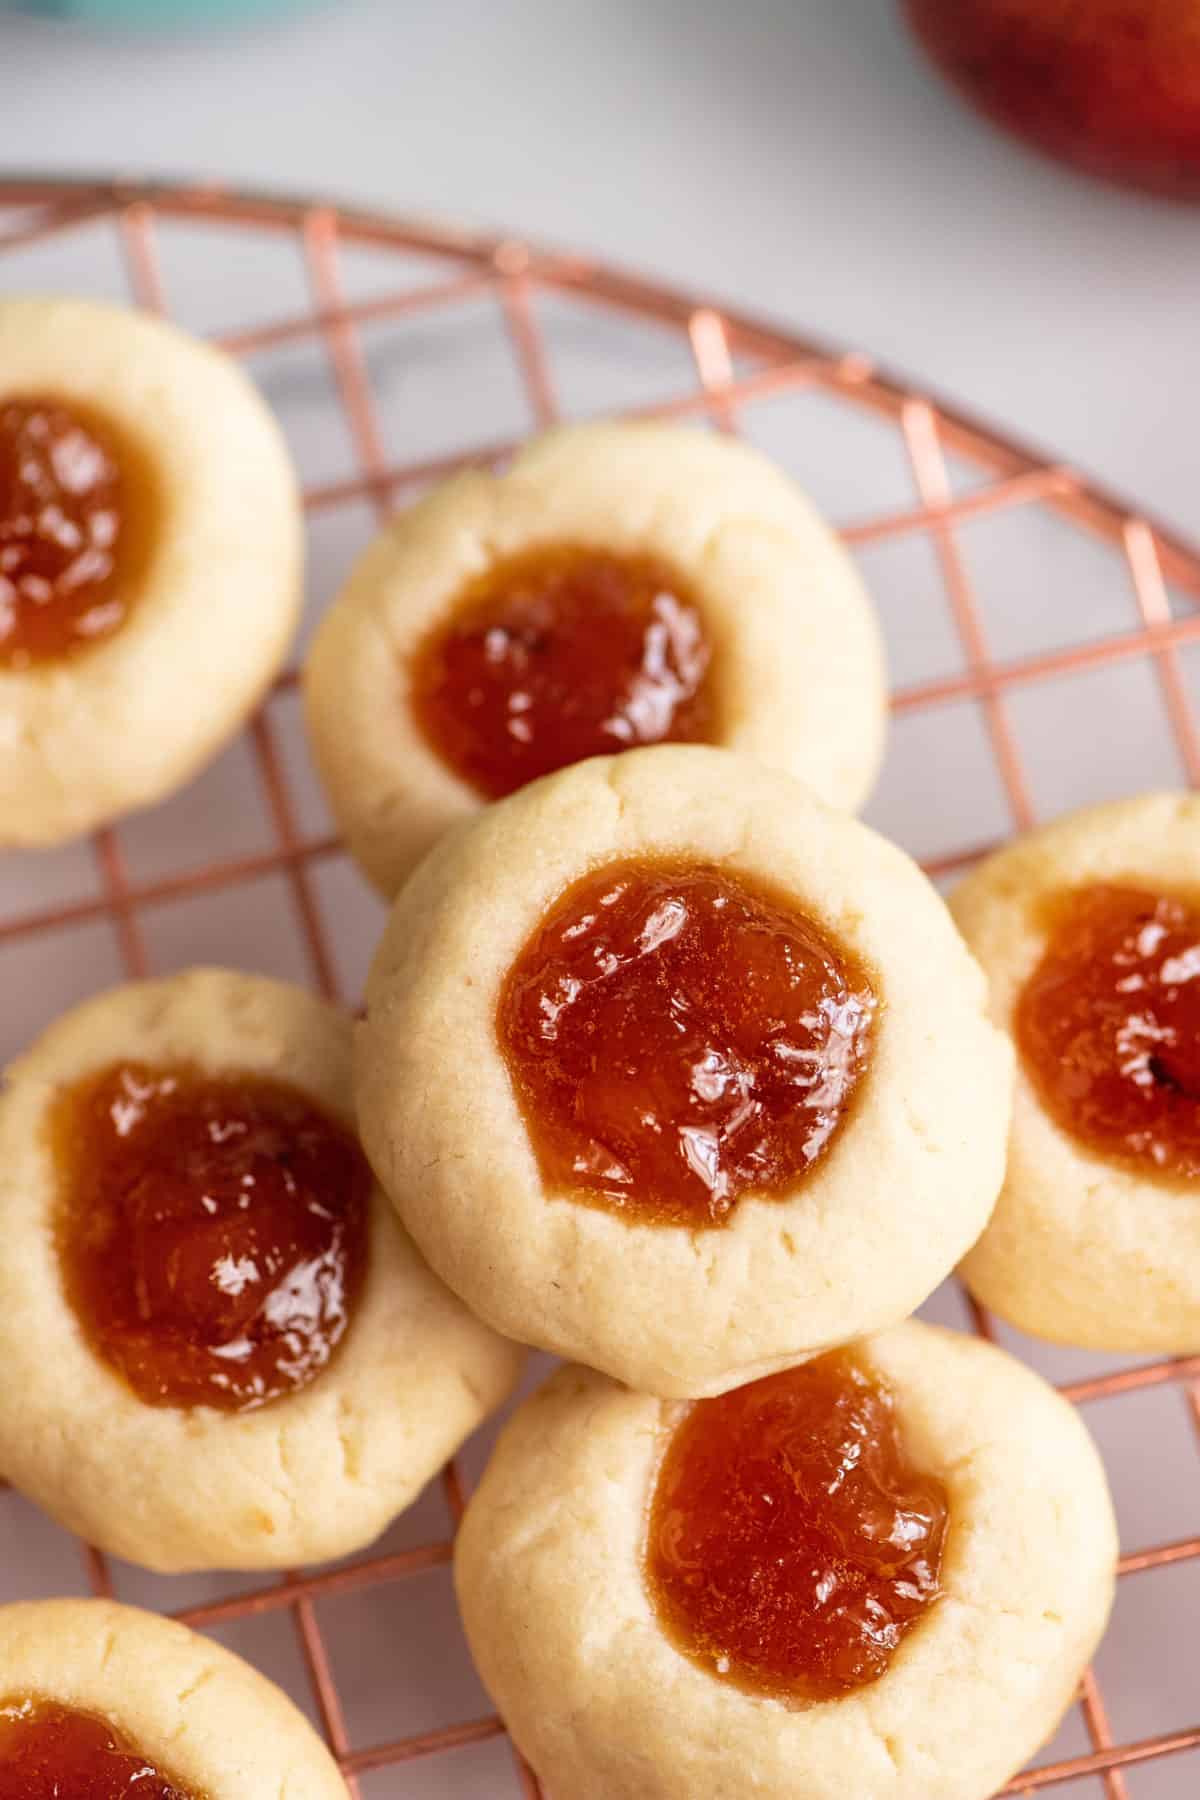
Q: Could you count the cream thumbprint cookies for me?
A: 7